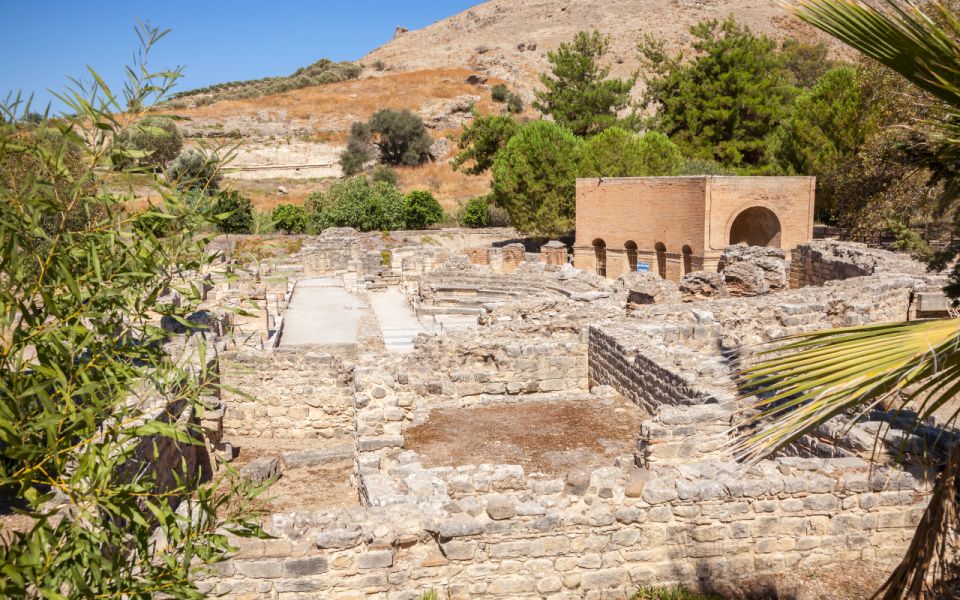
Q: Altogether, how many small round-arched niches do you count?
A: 4